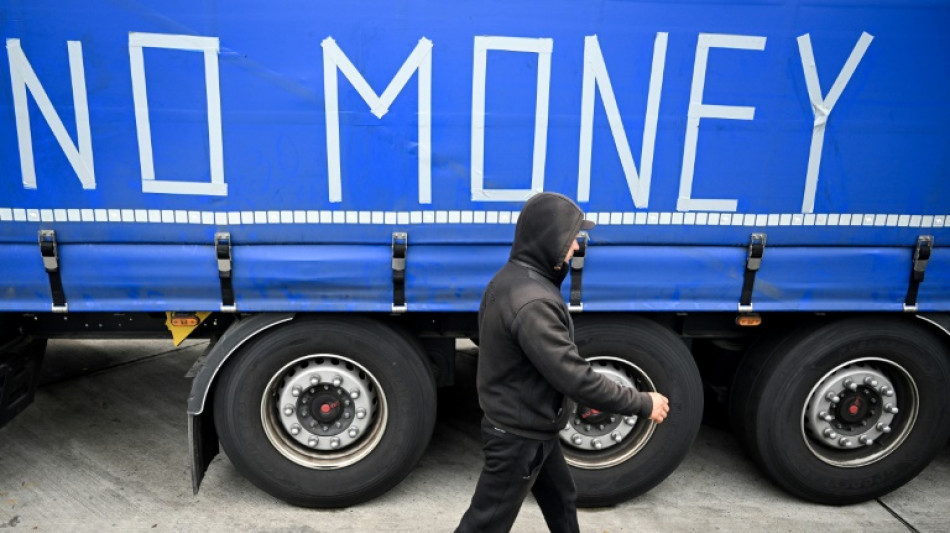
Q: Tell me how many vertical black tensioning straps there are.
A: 6